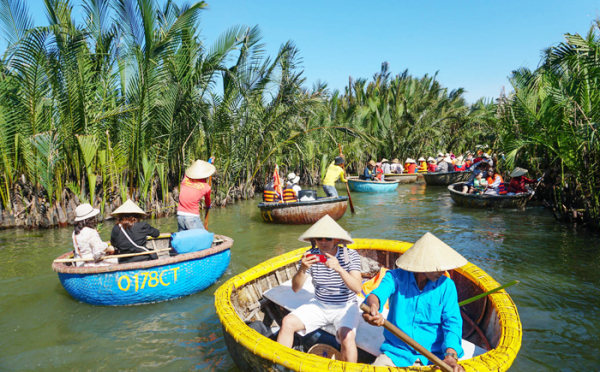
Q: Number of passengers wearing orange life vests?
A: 3